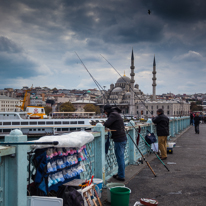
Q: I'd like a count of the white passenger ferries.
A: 1